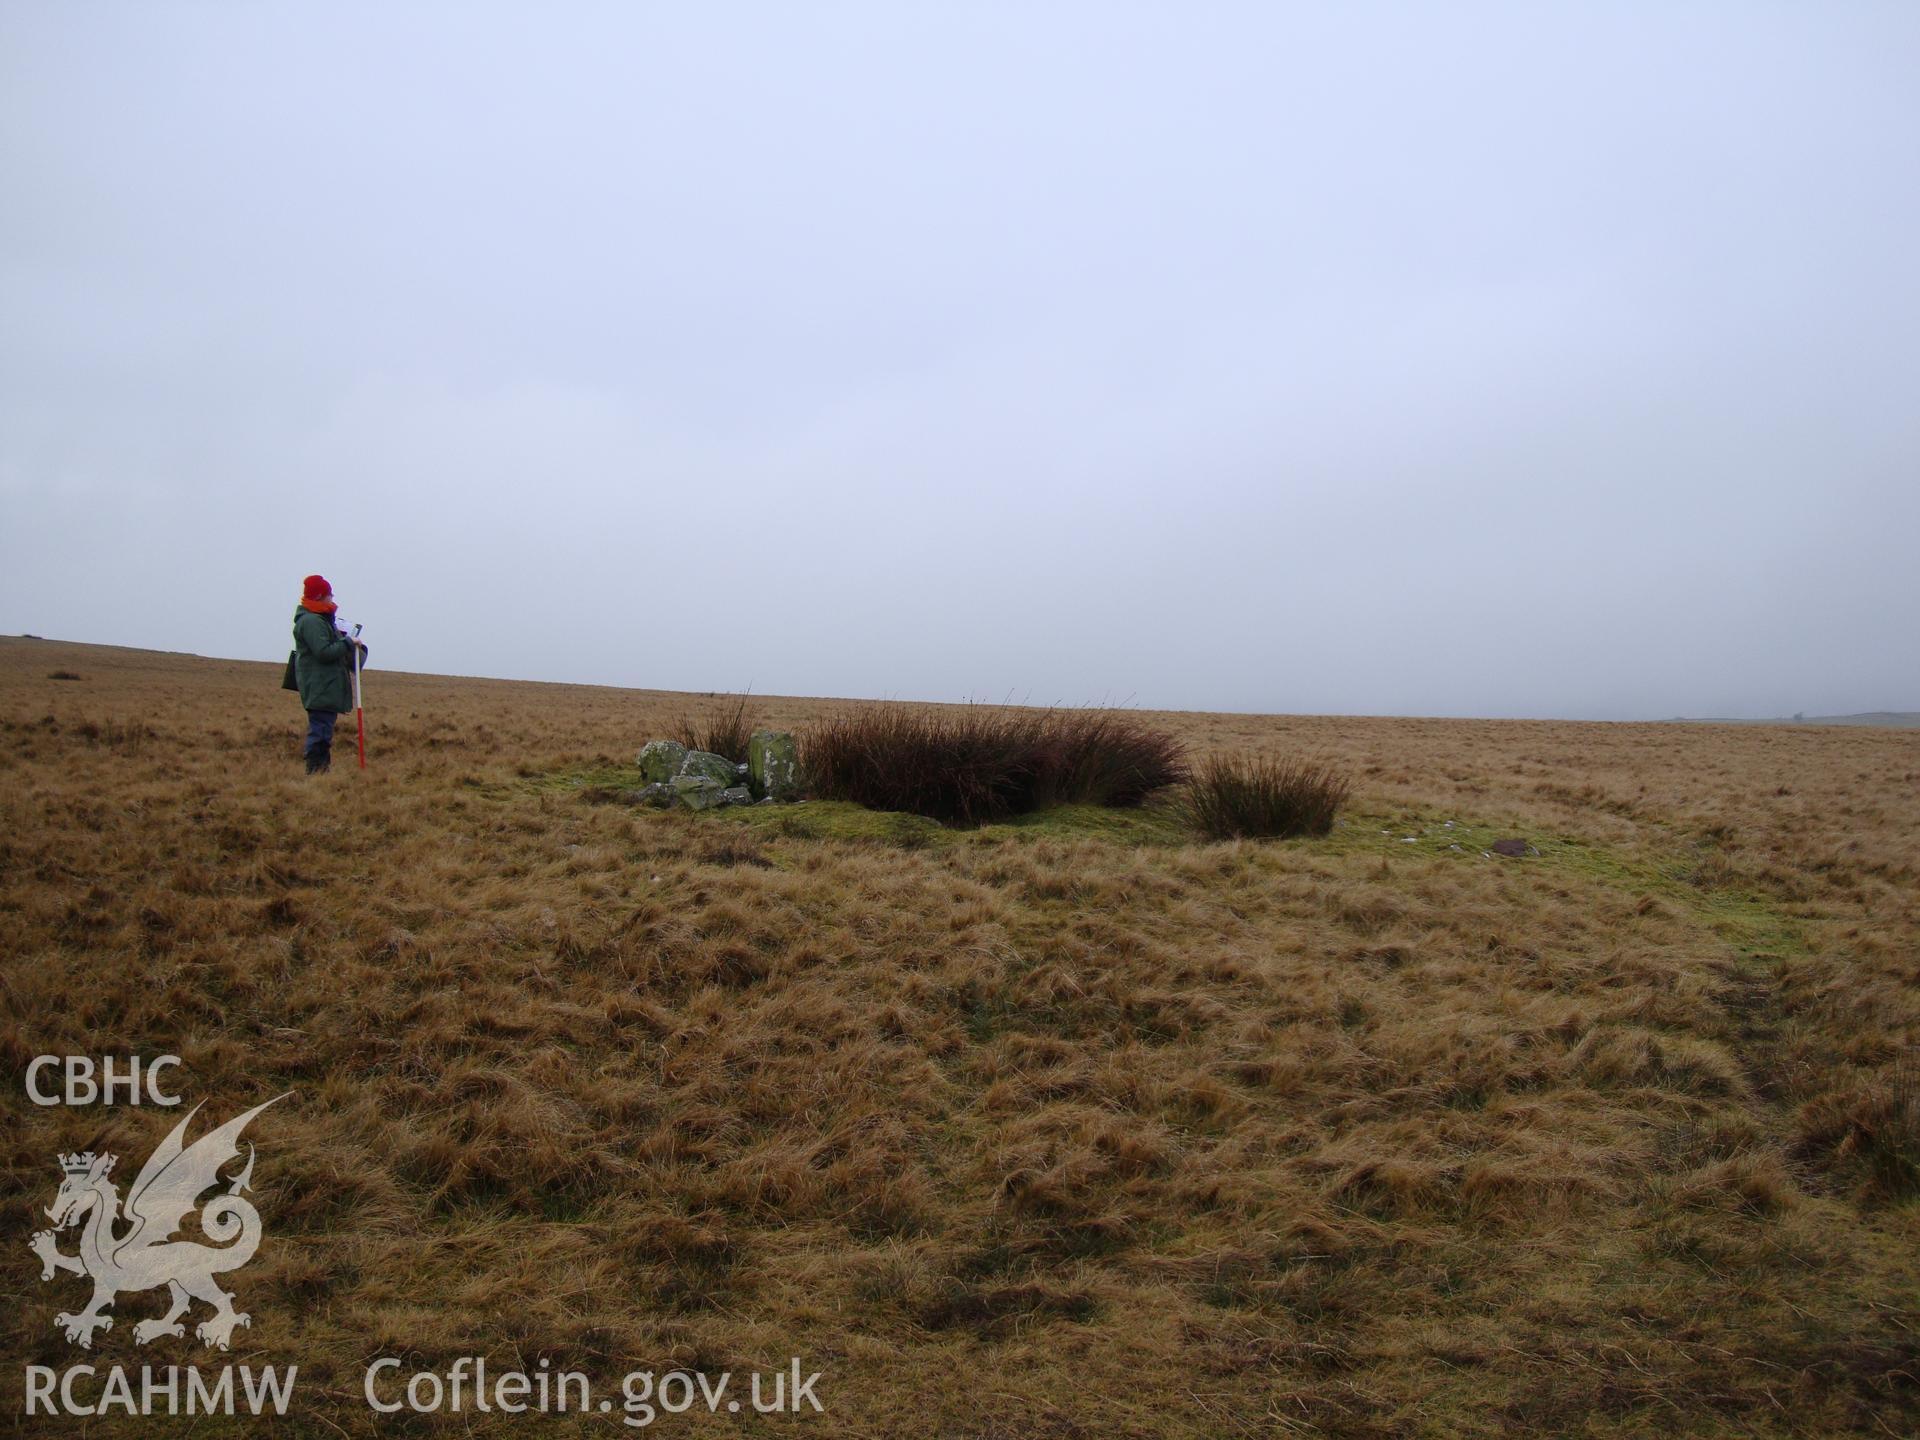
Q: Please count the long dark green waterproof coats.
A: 1